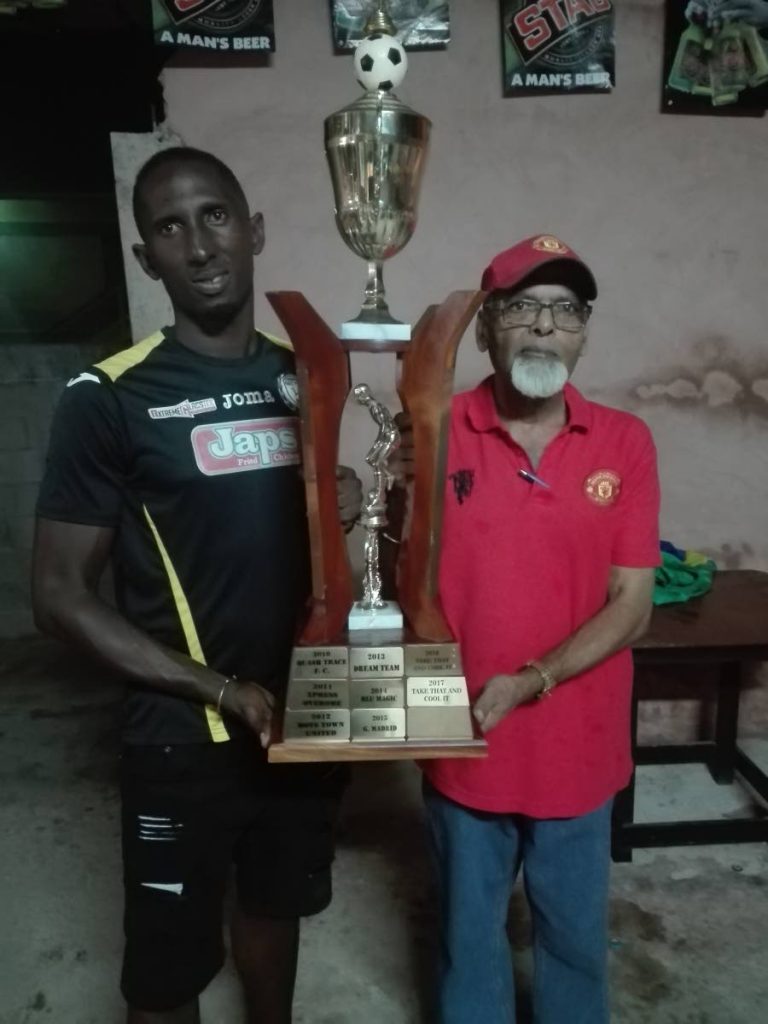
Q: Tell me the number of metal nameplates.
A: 9